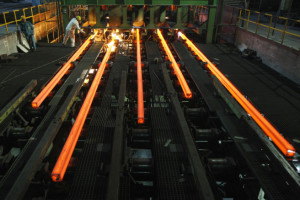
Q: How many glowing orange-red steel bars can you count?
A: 5